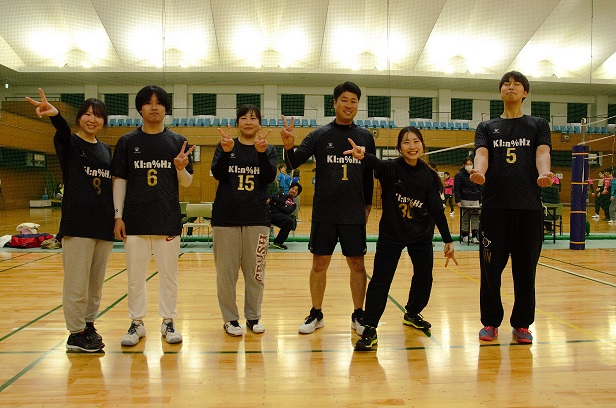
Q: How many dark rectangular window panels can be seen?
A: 14